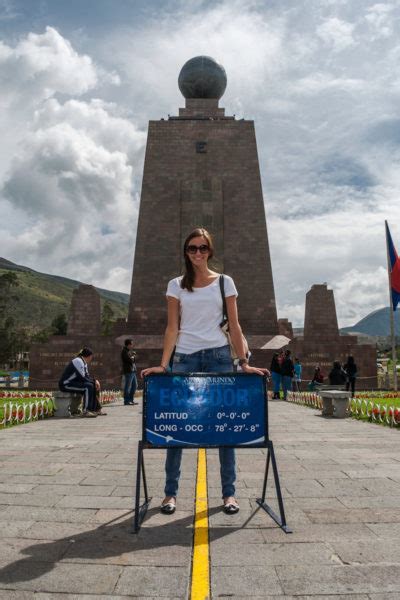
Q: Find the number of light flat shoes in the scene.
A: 2